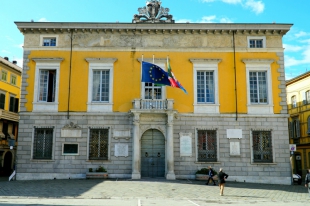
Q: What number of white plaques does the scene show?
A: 6